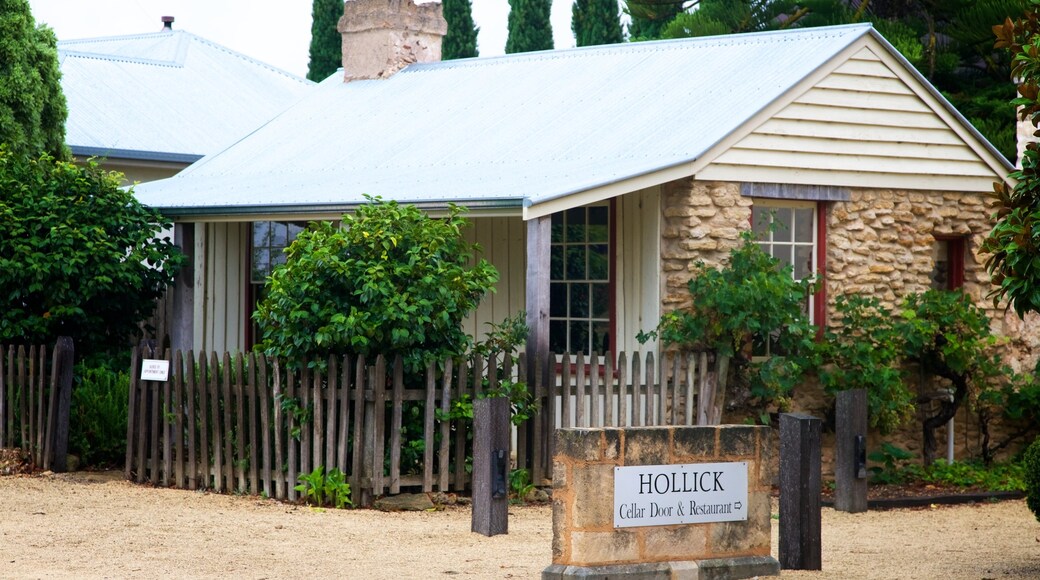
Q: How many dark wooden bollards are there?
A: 3